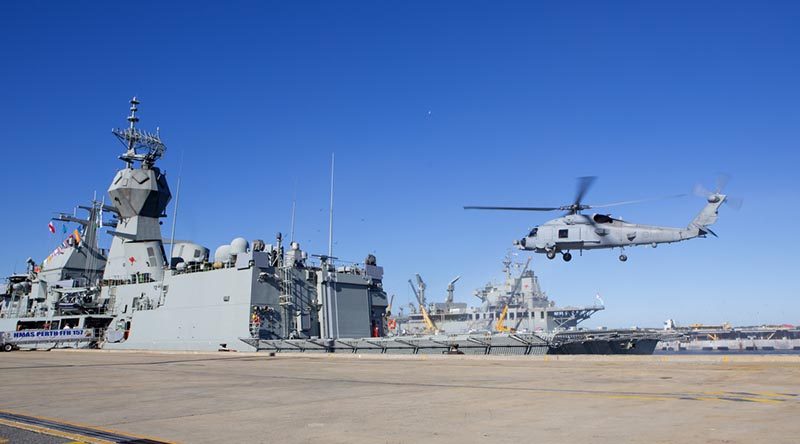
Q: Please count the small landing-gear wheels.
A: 3